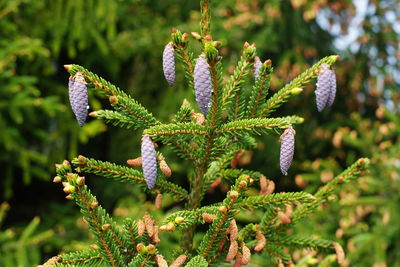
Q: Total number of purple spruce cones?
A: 9